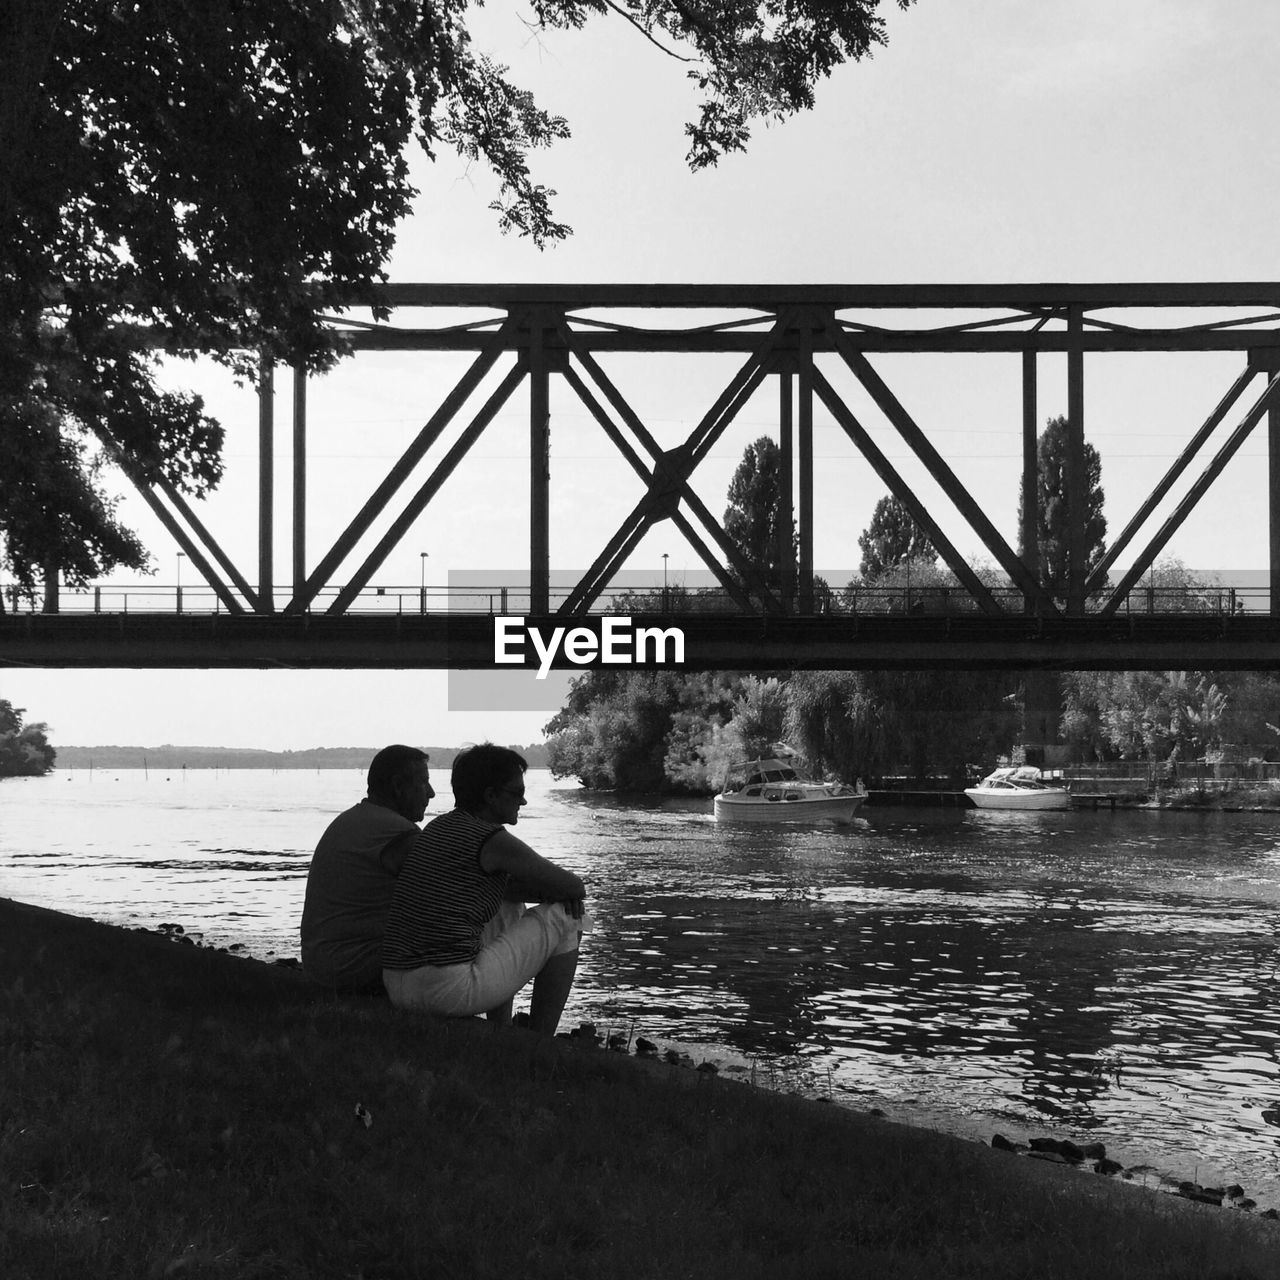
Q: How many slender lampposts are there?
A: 3